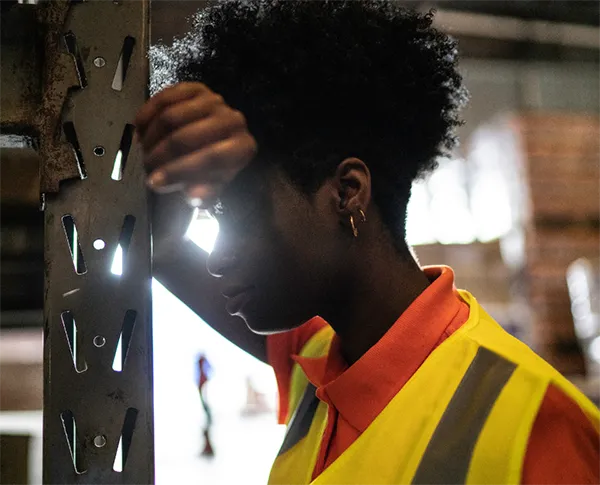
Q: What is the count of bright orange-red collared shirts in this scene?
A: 1